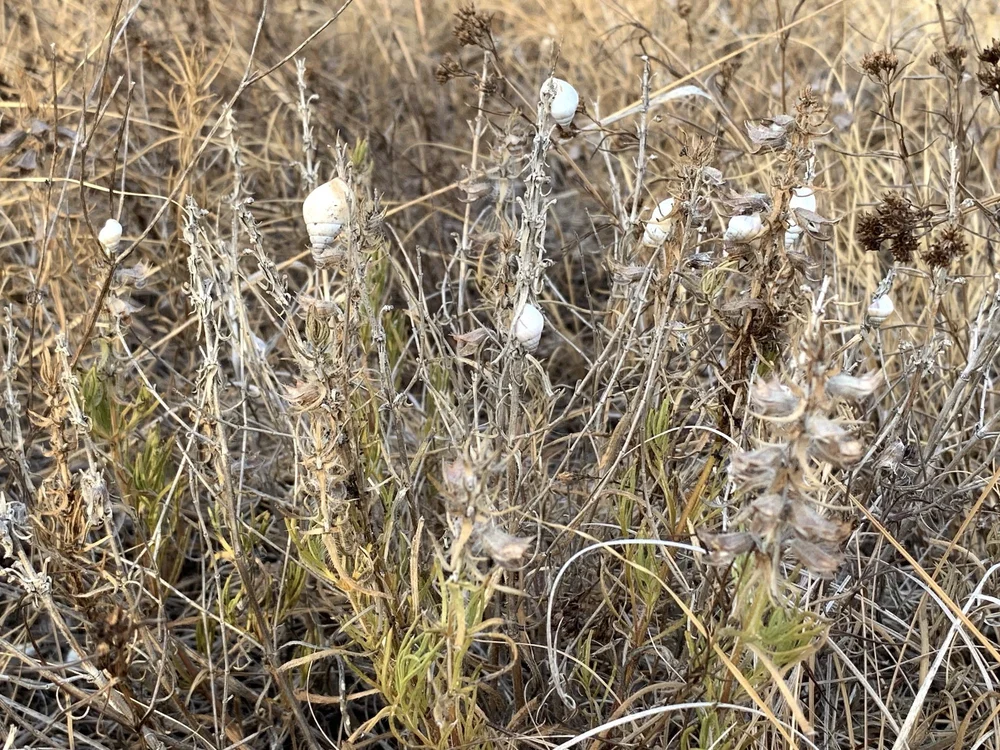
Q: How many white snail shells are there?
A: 8